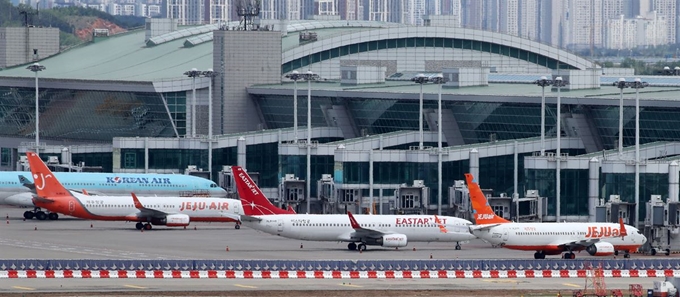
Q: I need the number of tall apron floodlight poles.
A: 11